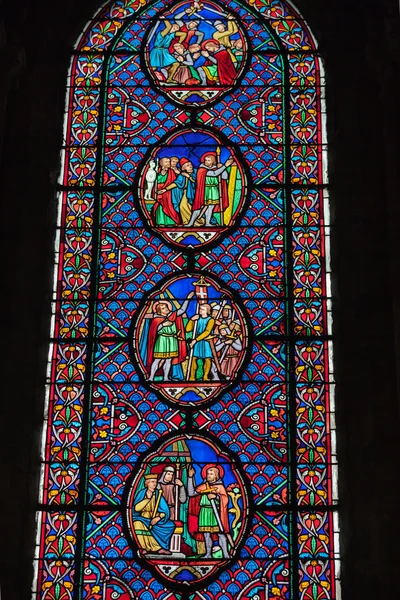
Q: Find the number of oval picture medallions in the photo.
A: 4